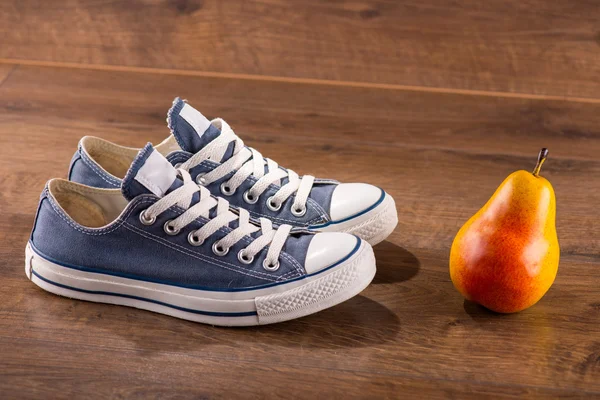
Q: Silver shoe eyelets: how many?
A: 12